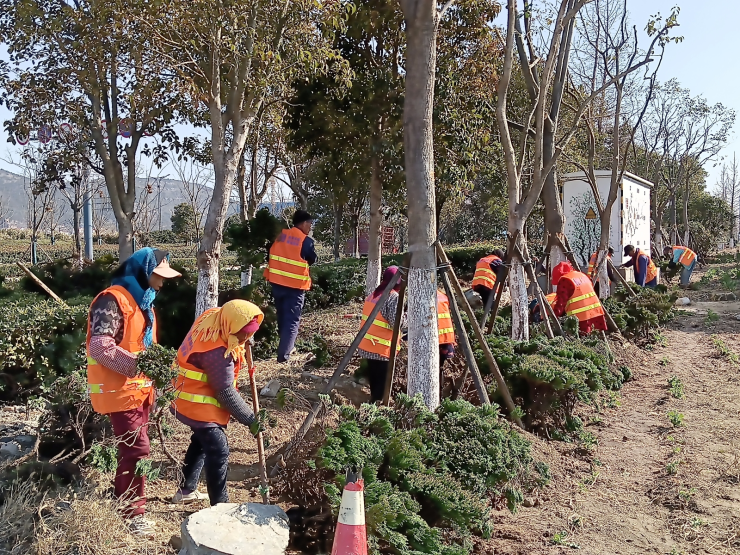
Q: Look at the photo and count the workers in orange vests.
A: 11